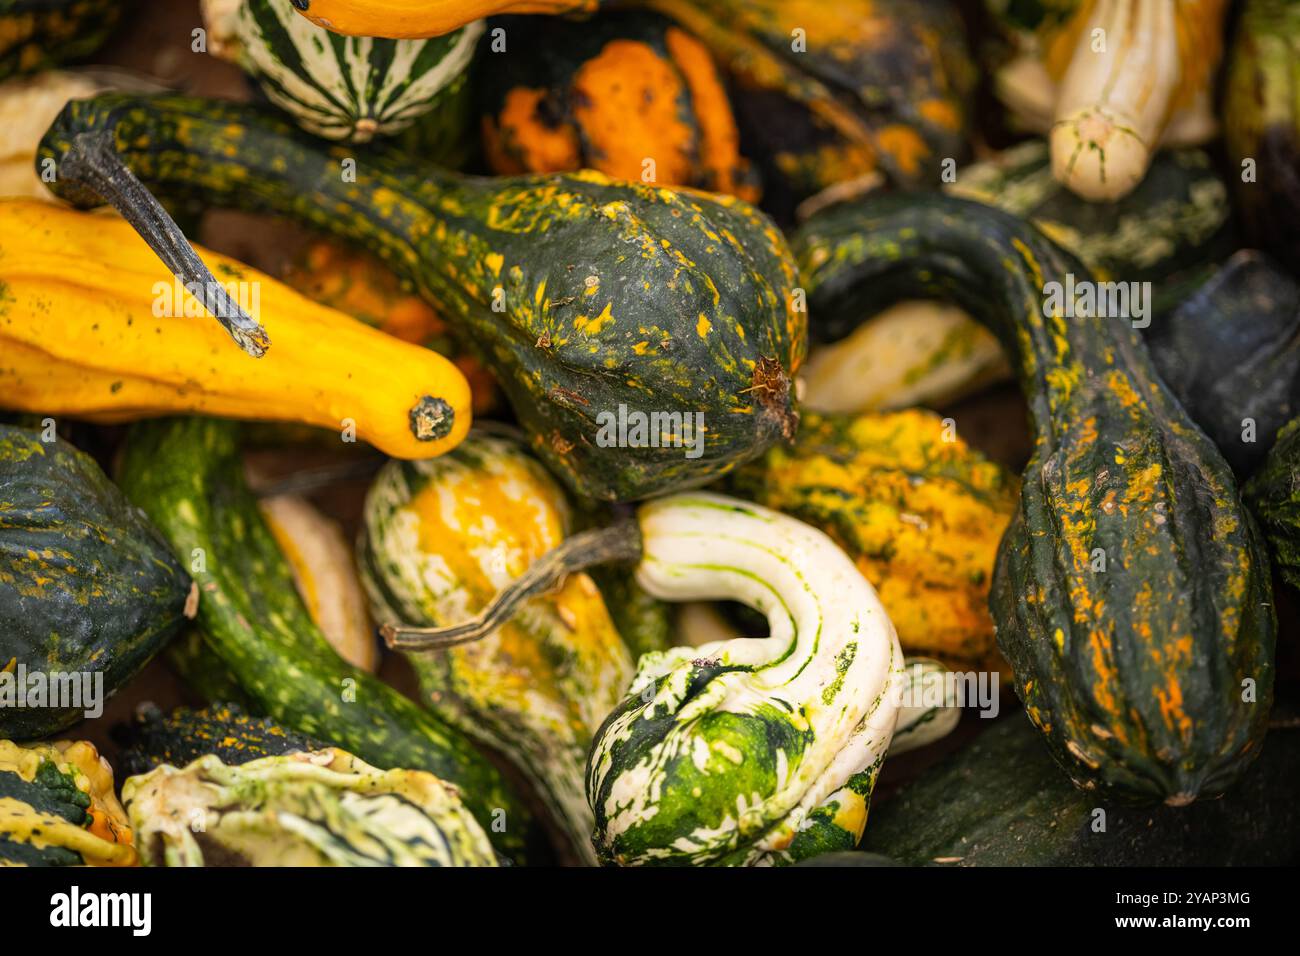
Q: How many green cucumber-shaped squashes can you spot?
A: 1